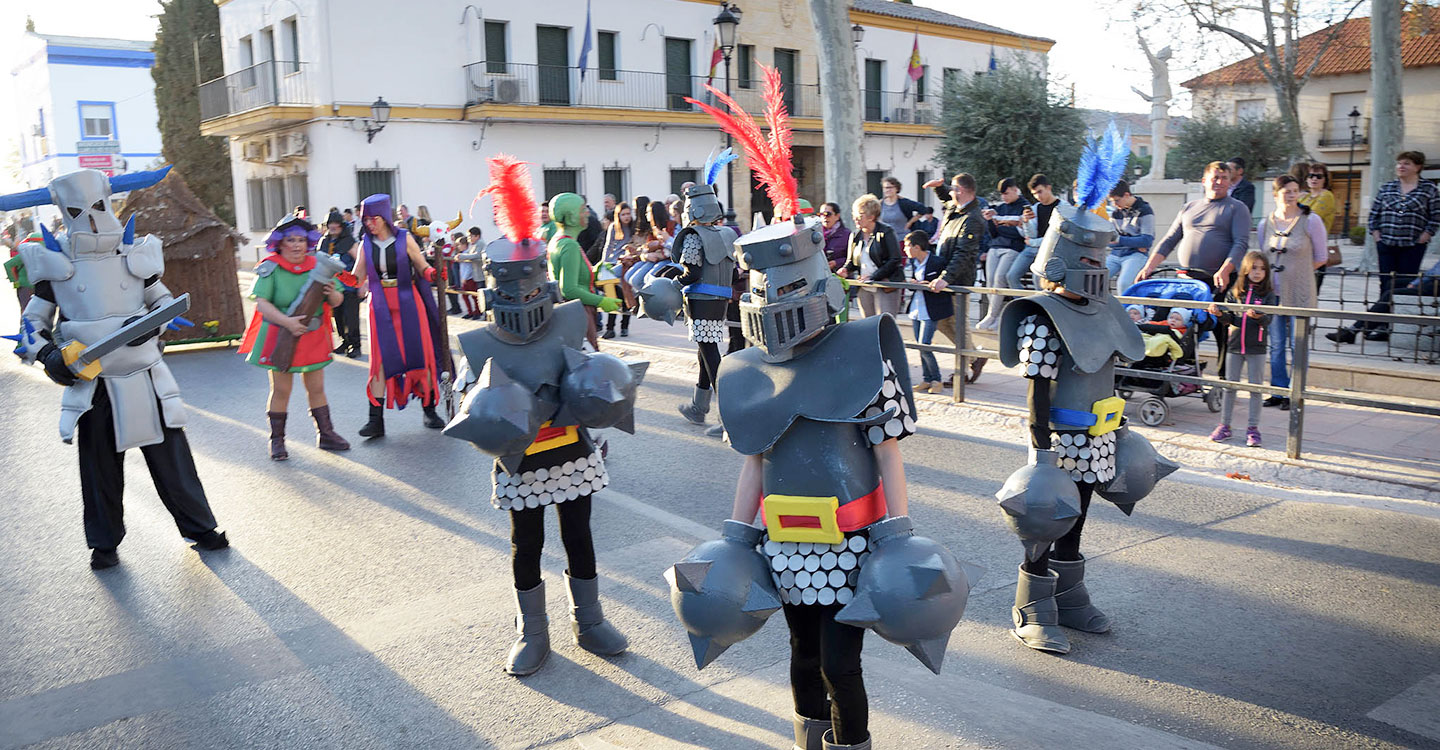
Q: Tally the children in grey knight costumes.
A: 4